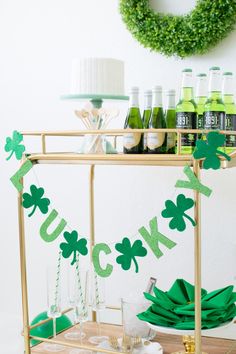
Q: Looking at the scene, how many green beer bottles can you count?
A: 4